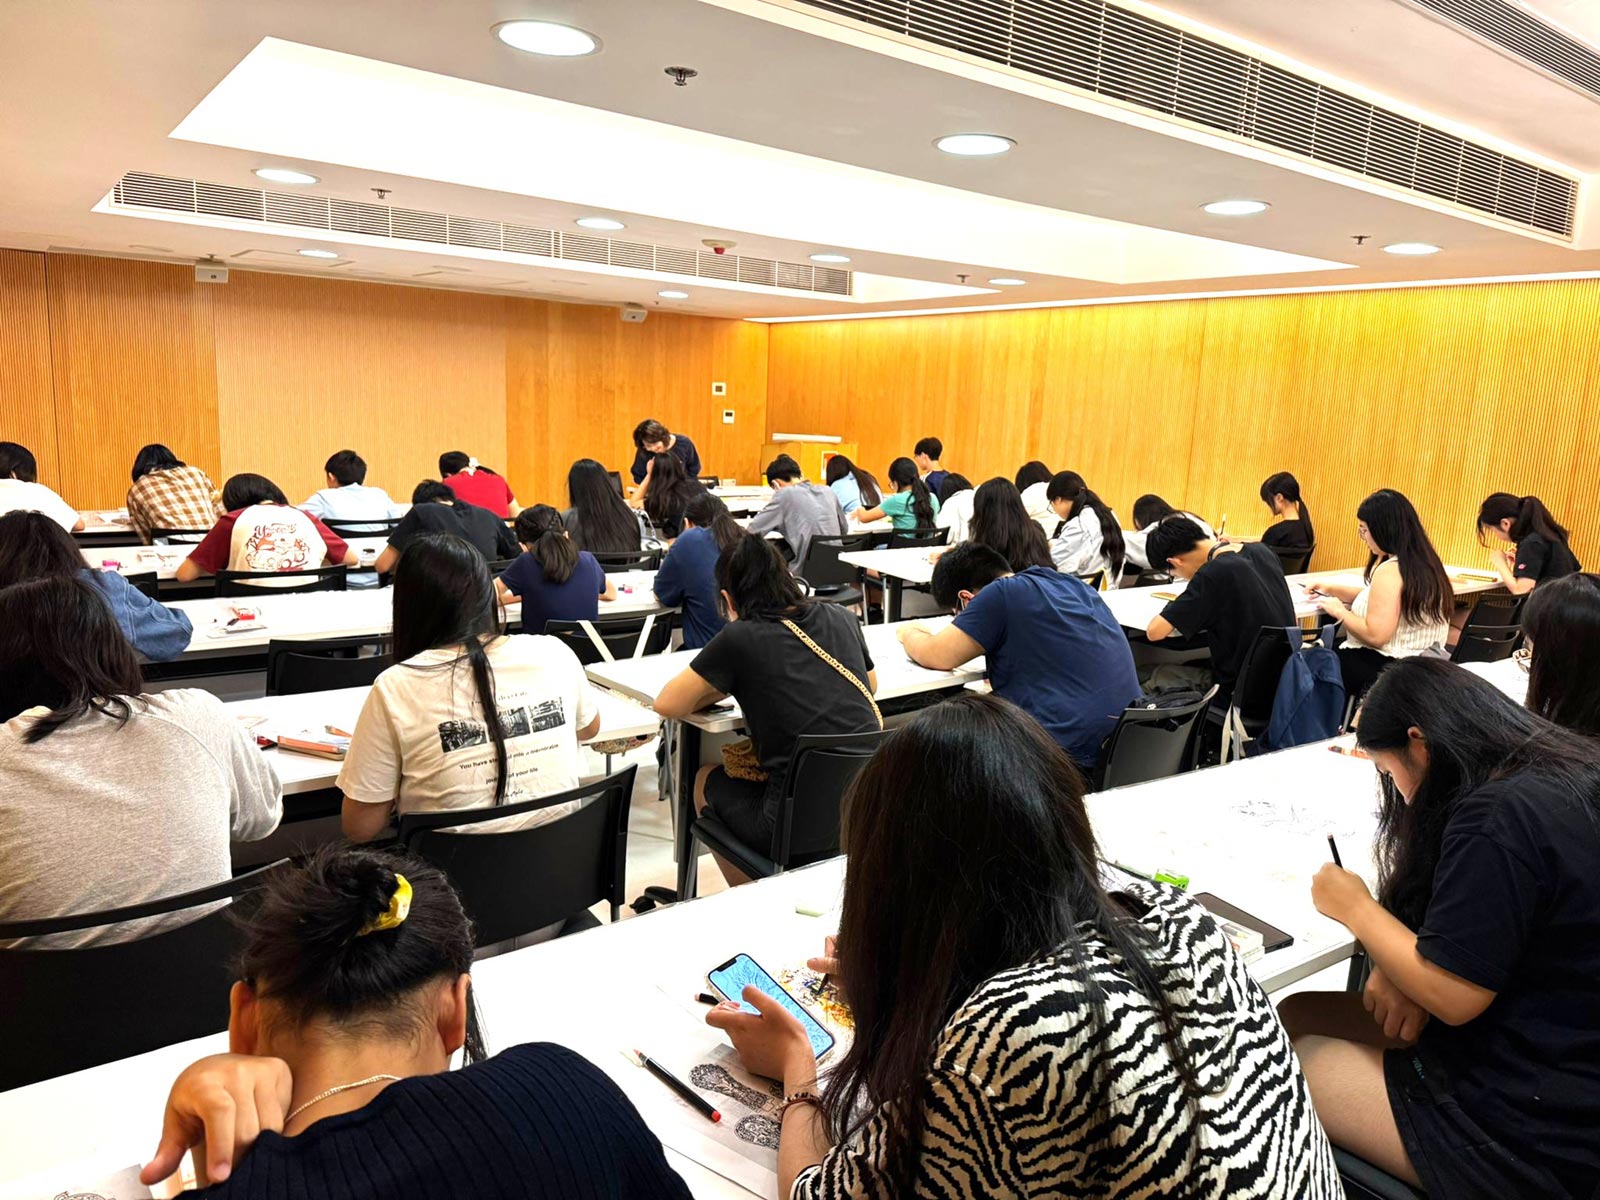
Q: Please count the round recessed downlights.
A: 10